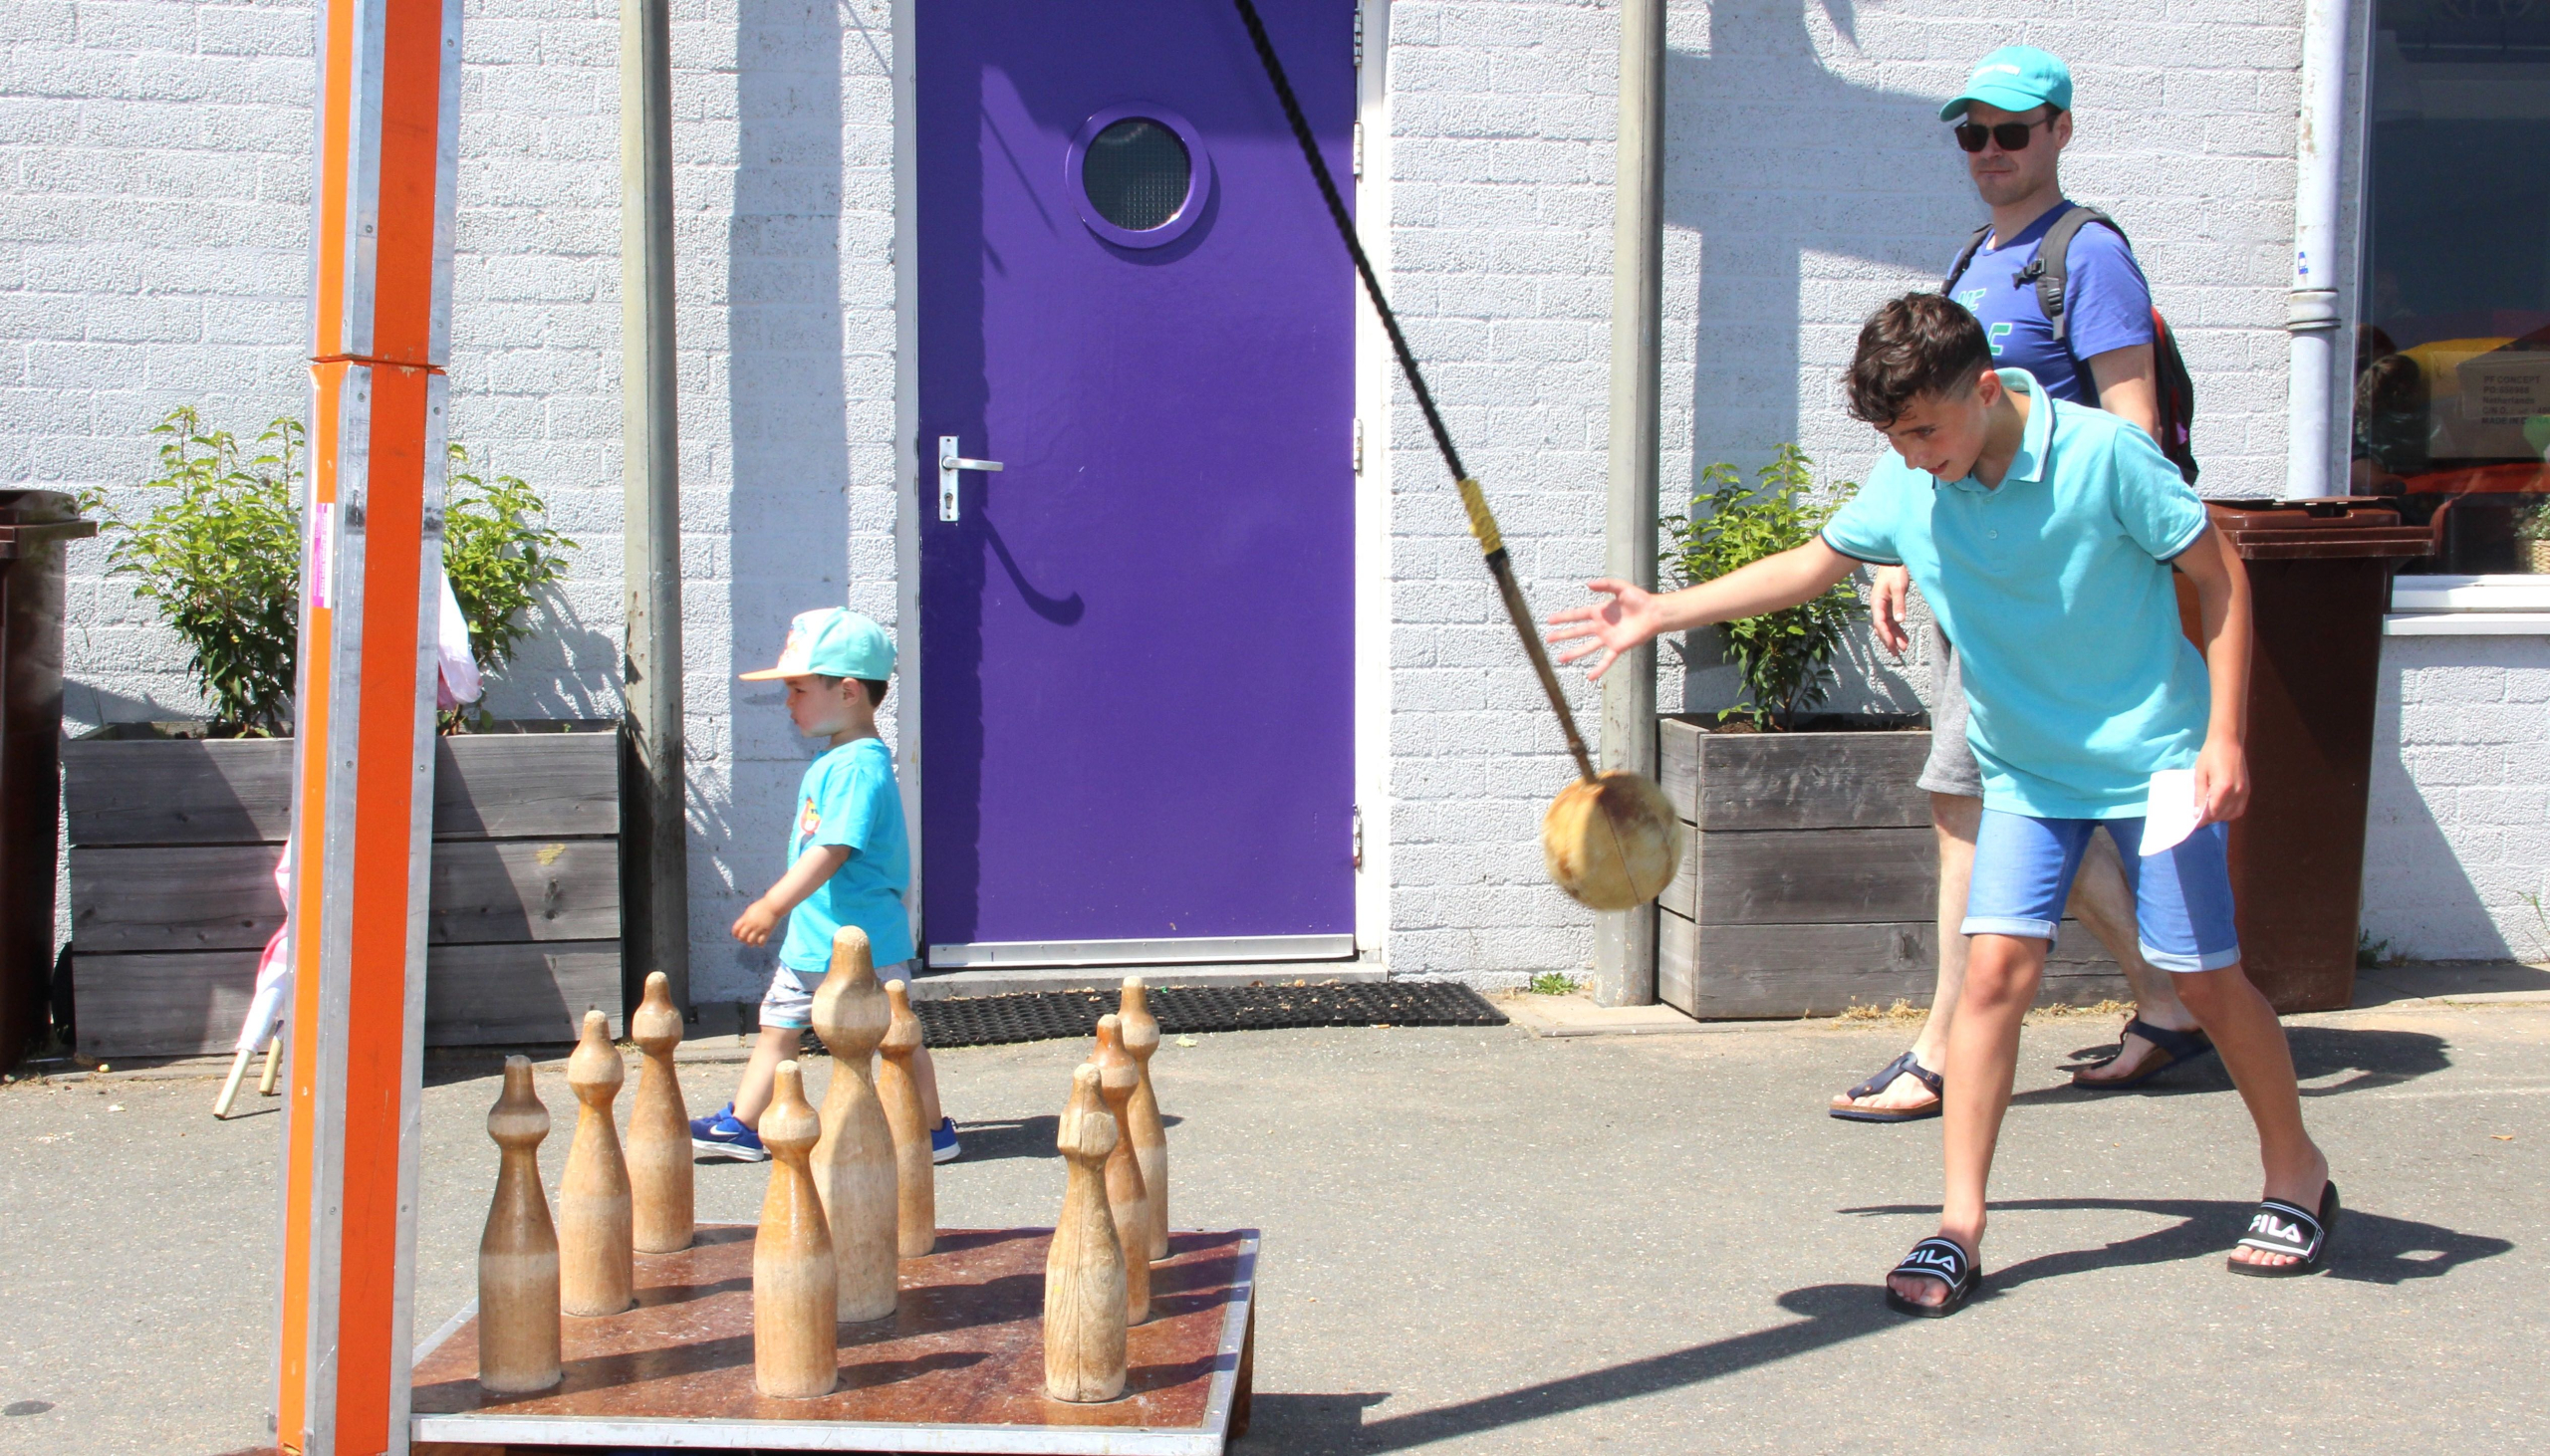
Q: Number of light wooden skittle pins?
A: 9